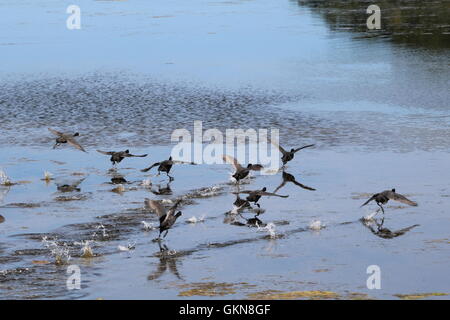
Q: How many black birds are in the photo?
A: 8